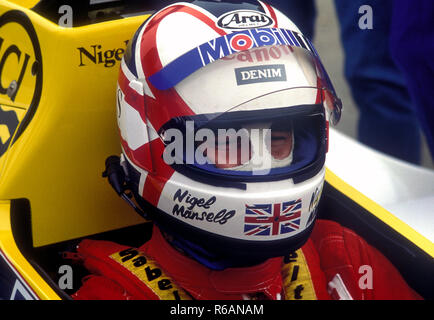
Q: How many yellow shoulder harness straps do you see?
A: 2